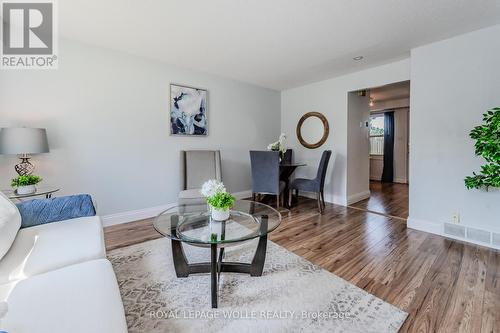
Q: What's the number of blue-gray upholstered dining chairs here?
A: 3